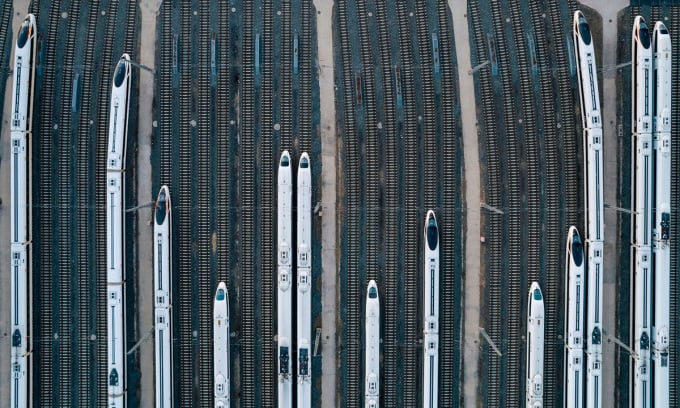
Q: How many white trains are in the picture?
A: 13